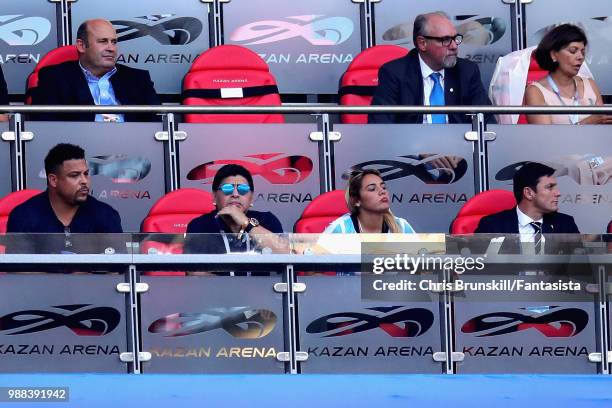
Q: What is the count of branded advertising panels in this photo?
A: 13